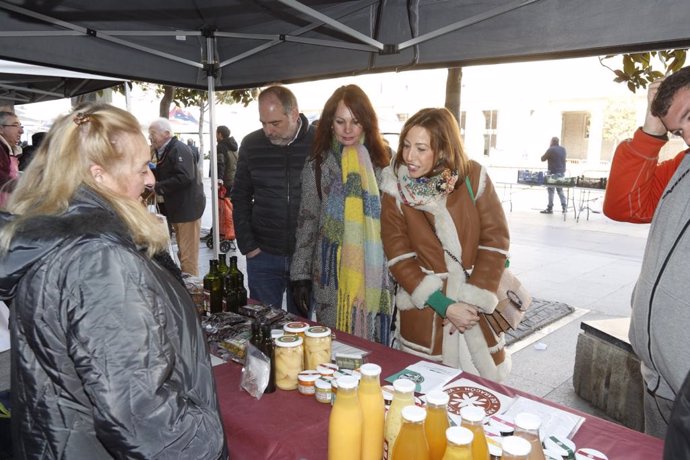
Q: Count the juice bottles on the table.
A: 9